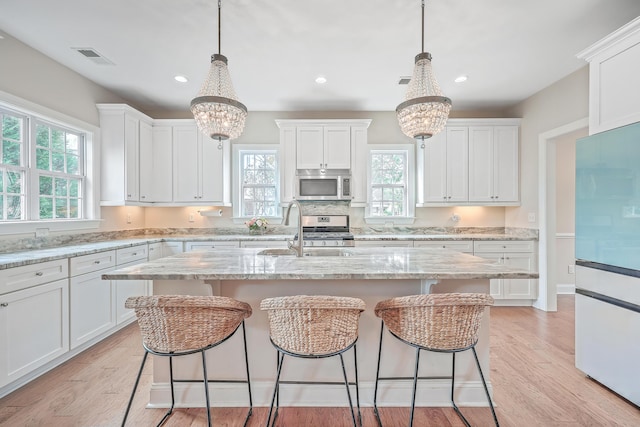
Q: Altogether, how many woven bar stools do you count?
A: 3